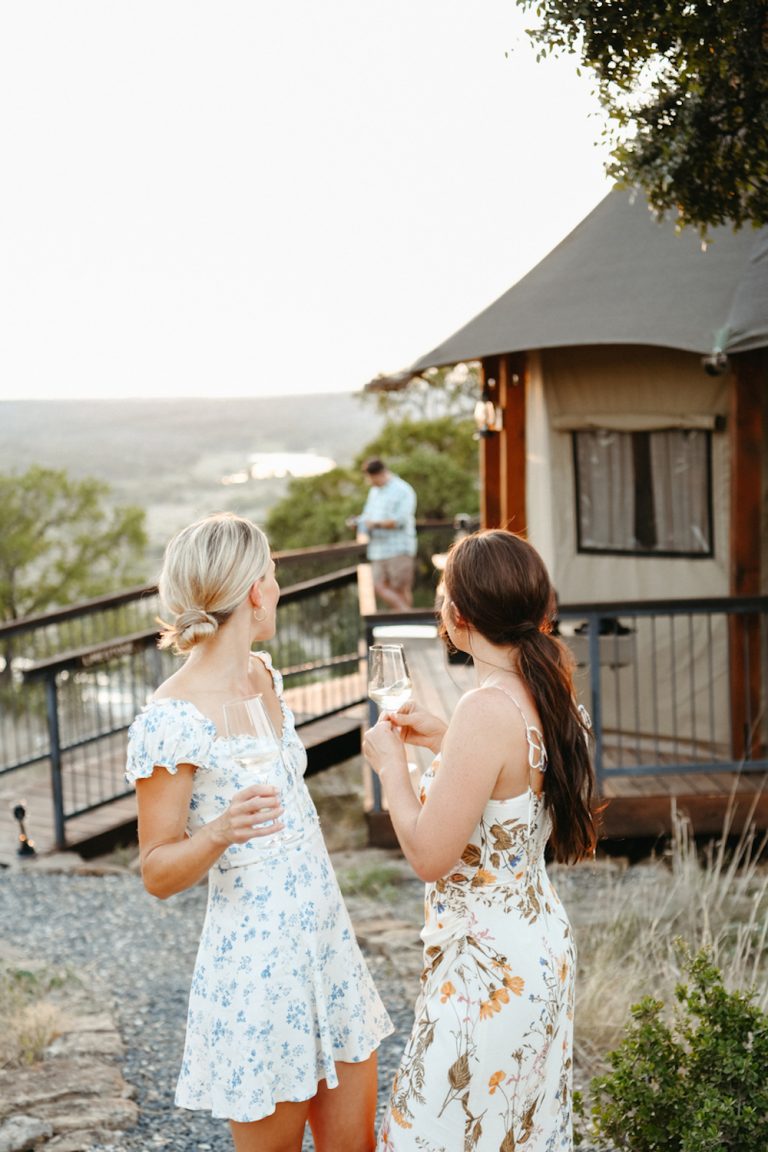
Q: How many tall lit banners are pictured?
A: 0